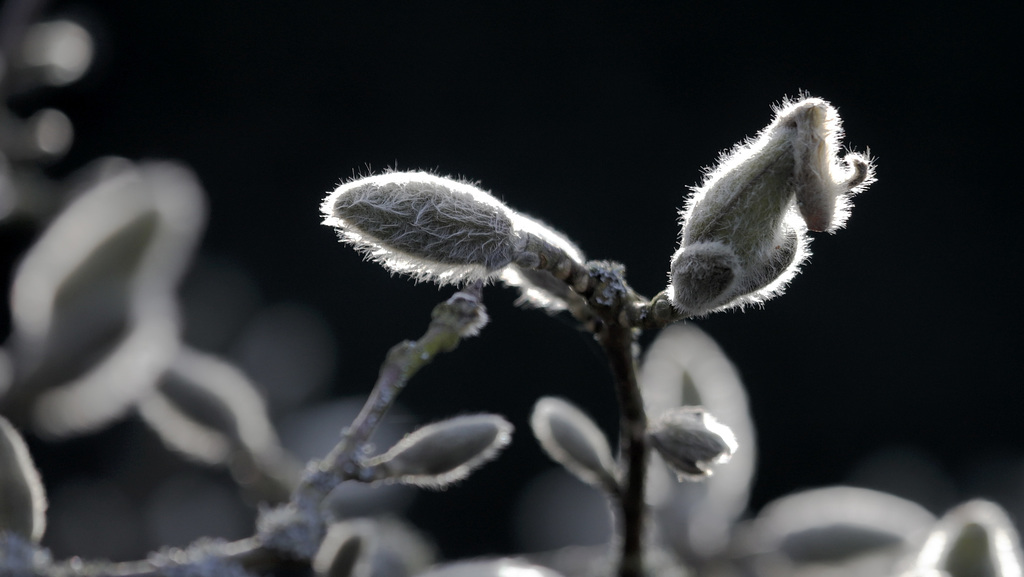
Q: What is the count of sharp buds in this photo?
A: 2